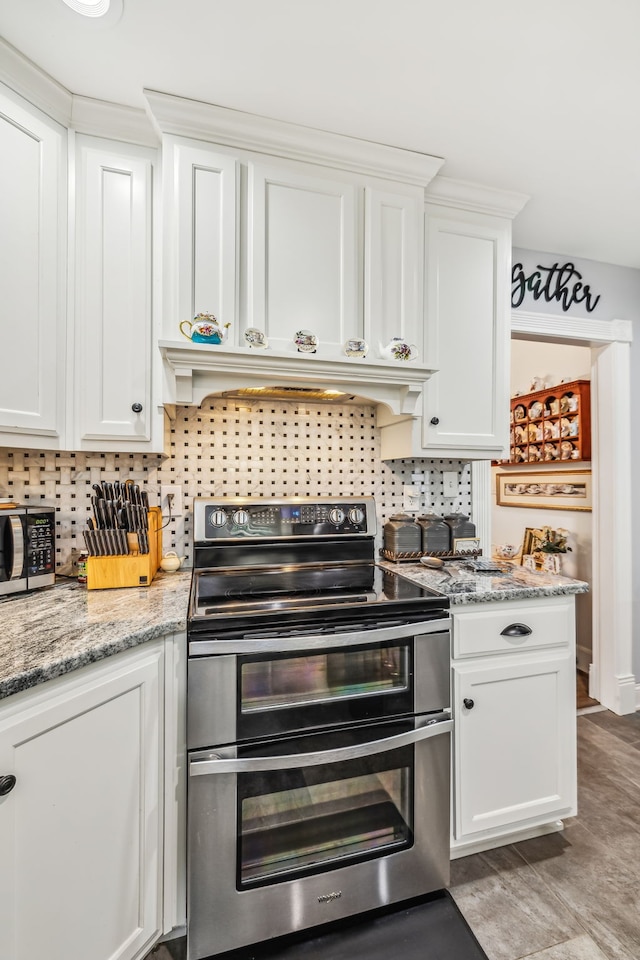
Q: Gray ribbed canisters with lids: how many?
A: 3